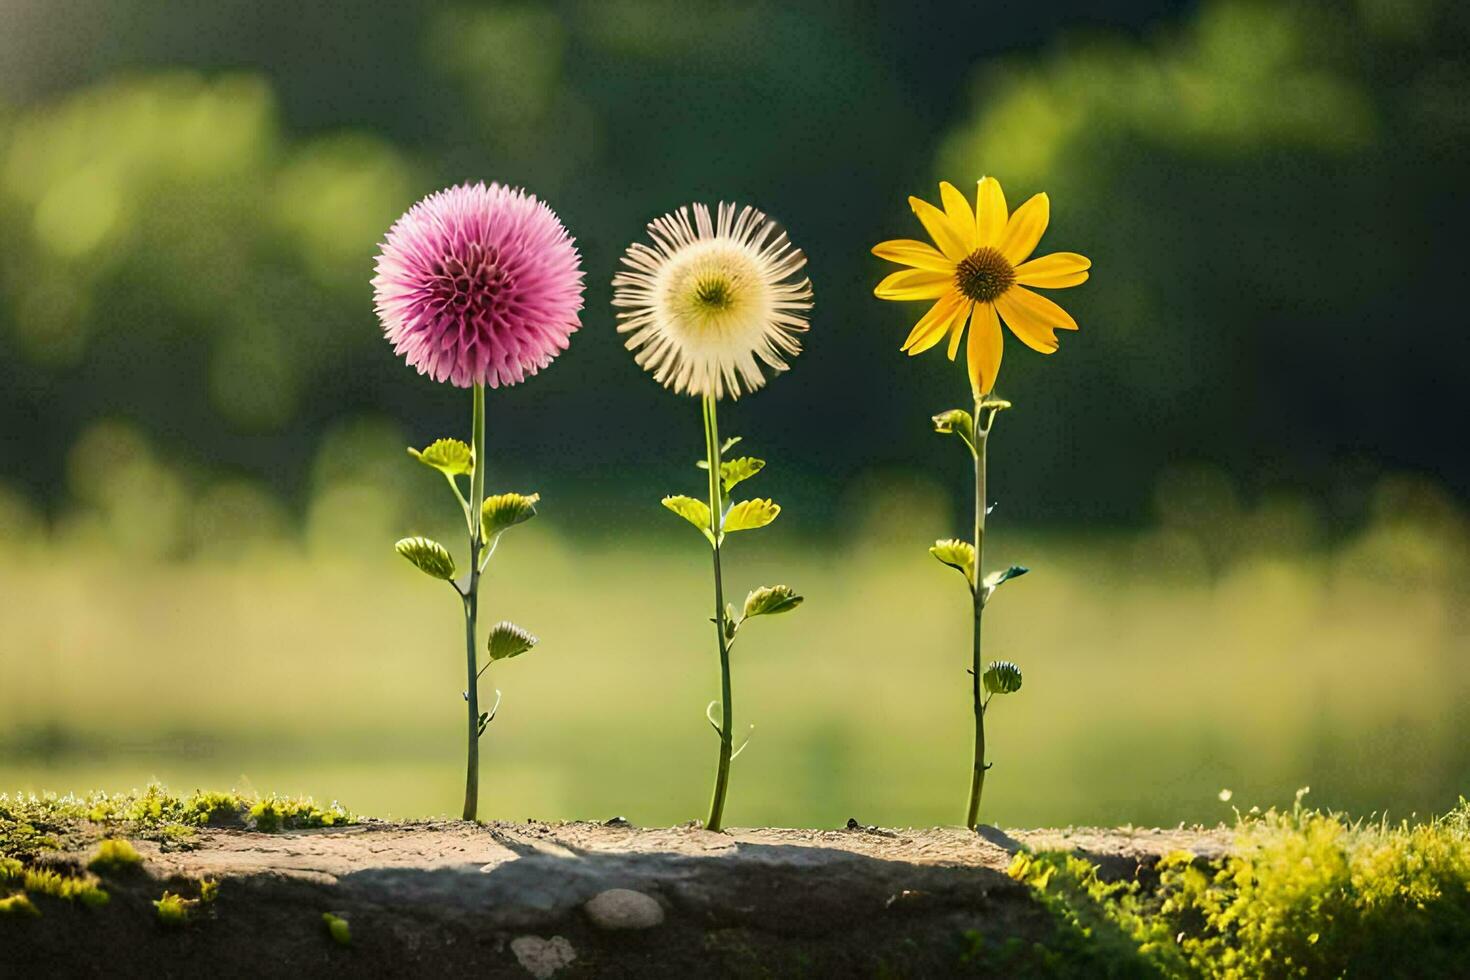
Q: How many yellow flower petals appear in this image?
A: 11